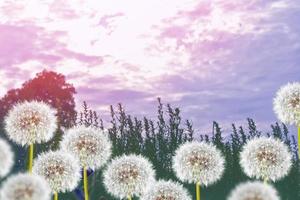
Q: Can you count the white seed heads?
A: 11